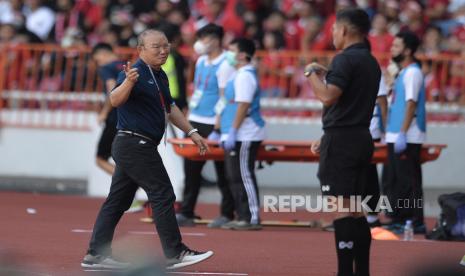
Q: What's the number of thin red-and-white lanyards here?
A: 1